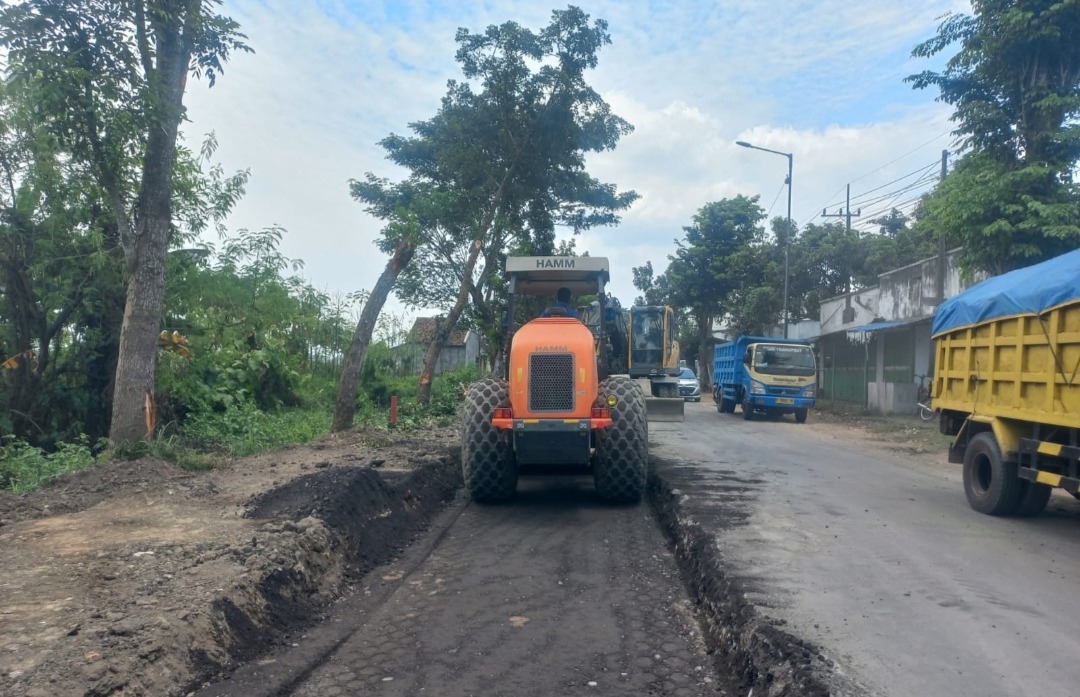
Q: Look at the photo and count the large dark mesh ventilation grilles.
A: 1